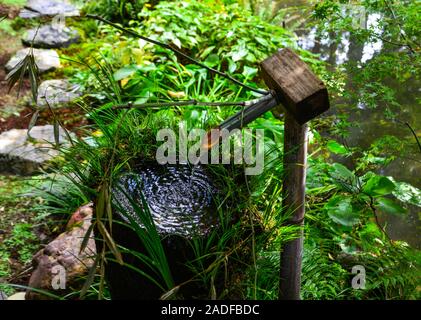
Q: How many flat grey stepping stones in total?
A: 5